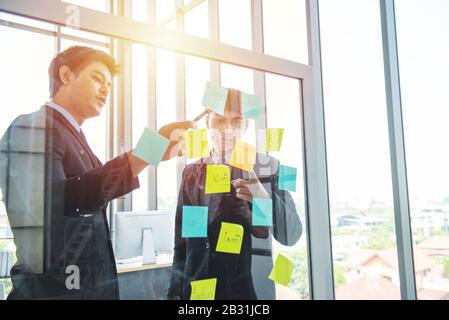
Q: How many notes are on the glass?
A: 13